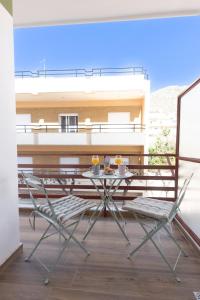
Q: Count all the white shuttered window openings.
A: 5